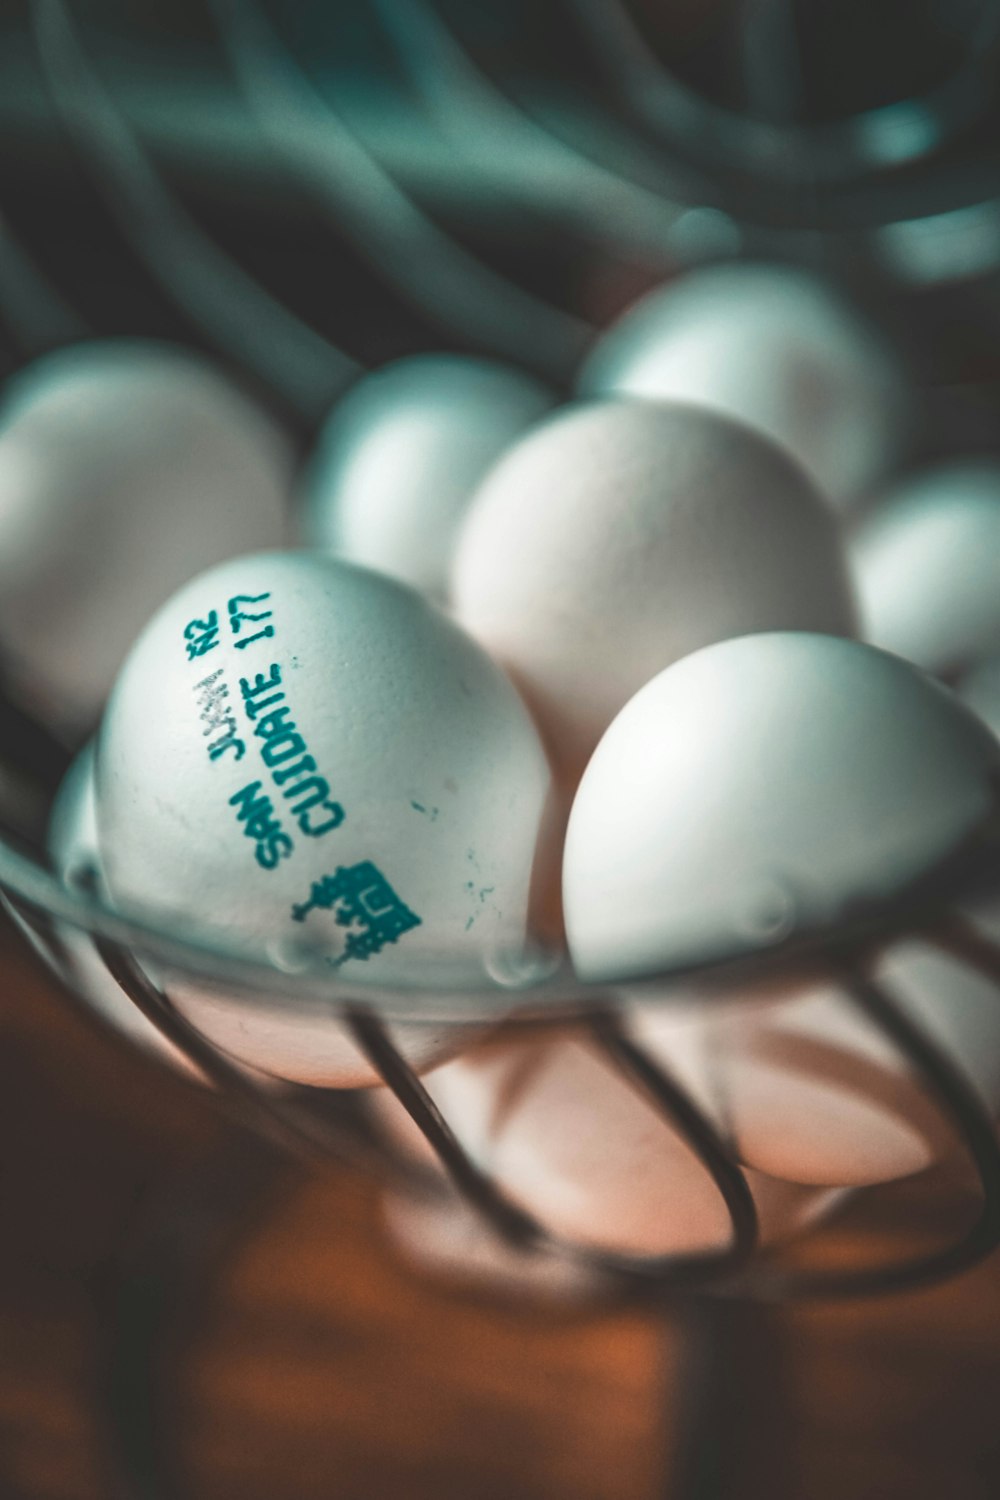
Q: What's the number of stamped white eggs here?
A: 1